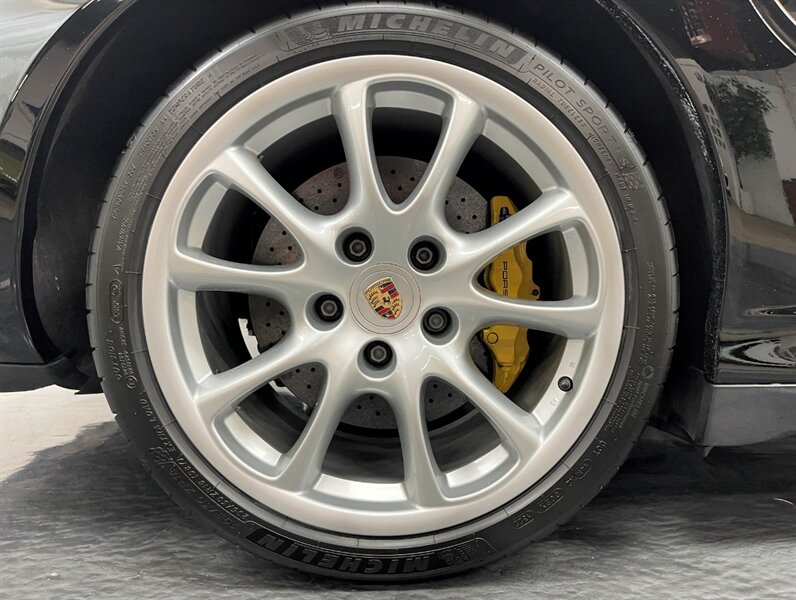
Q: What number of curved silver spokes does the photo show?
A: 10